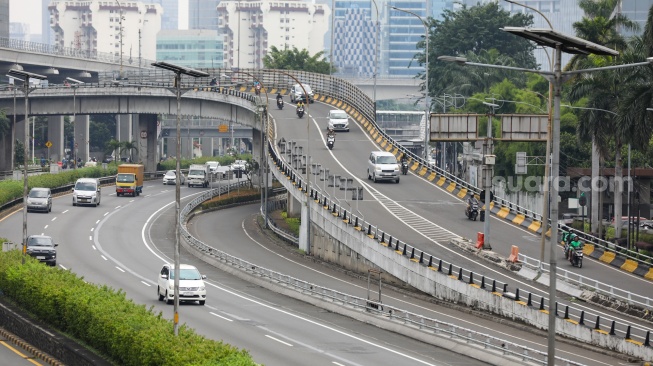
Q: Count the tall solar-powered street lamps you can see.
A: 3